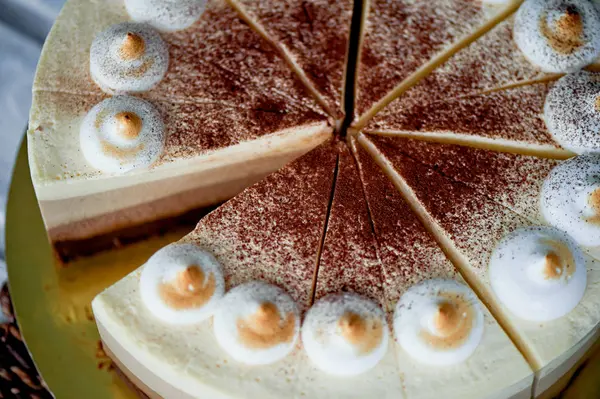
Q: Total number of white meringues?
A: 11